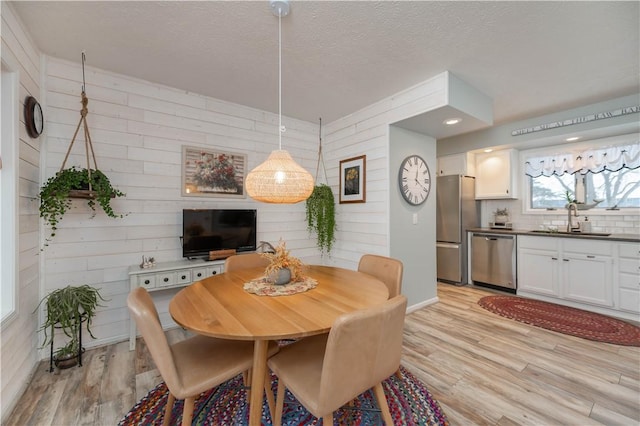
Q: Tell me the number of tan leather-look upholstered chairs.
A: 4